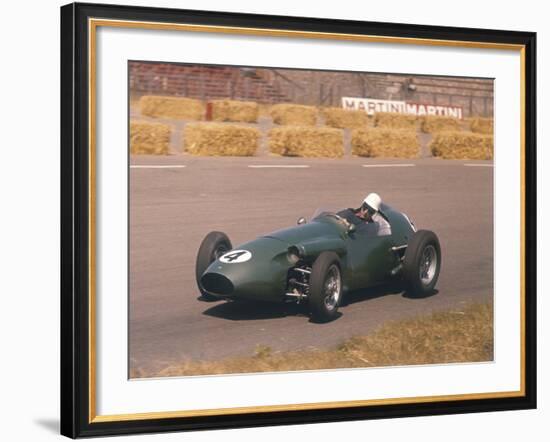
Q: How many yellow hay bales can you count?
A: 12